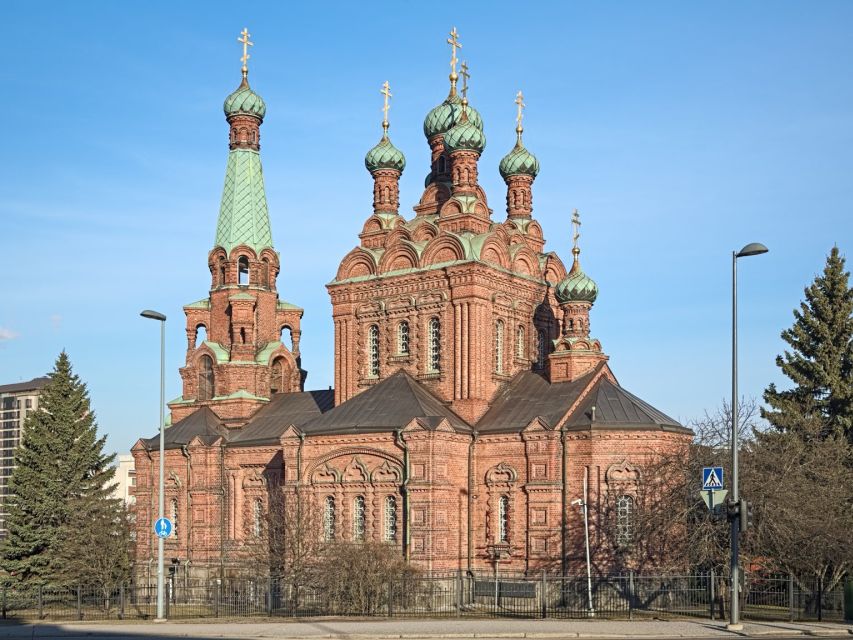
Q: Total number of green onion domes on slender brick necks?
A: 6